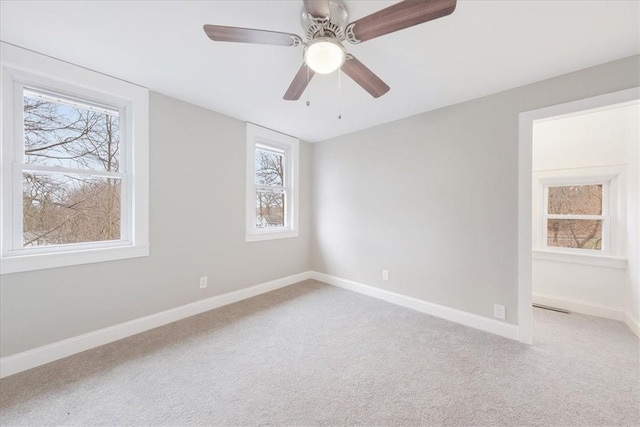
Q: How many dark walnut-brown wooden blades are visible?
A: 5